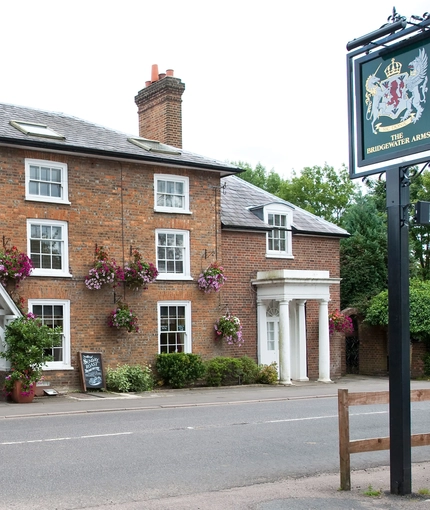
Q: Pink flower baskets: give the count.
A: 7